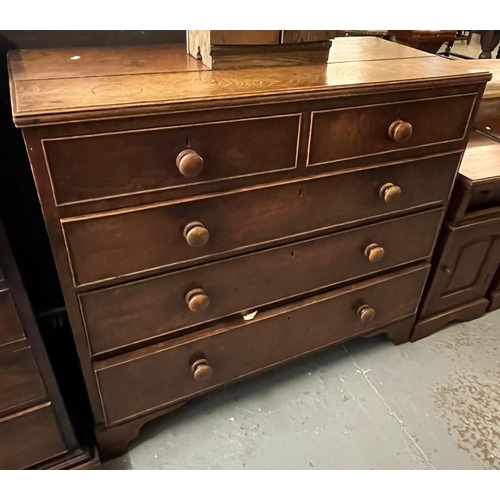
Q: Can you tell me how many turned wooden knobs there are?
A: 8